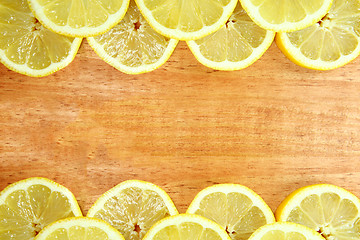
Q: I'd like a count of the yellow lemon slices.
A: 14